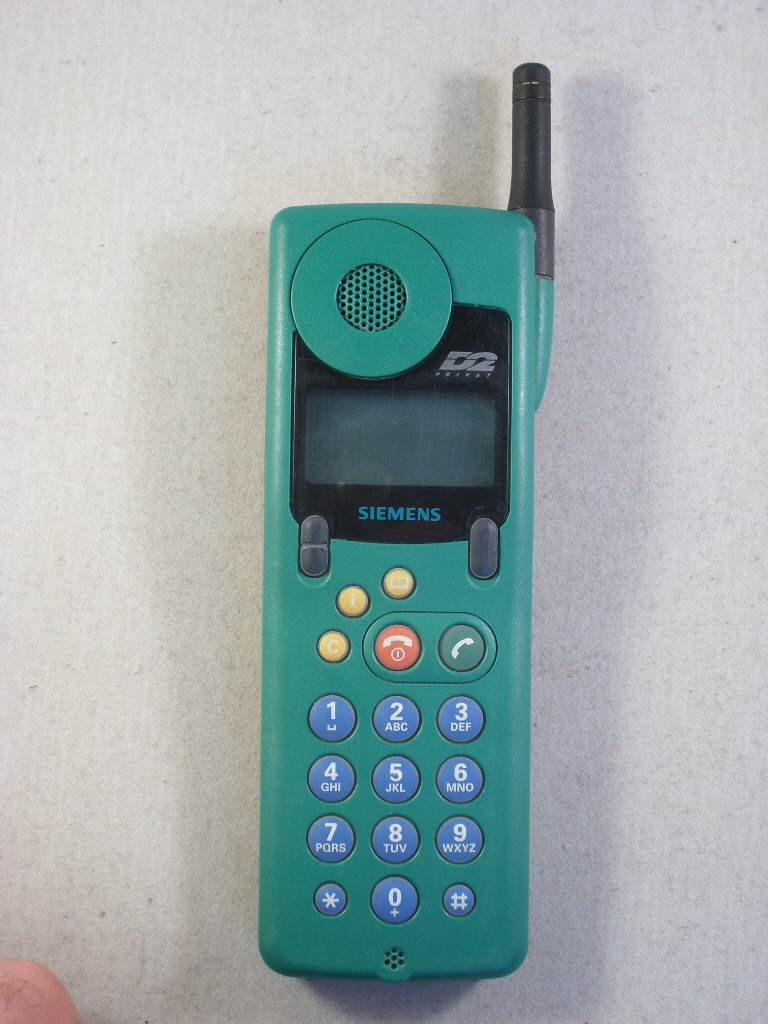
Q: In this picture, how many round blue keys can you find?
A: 12